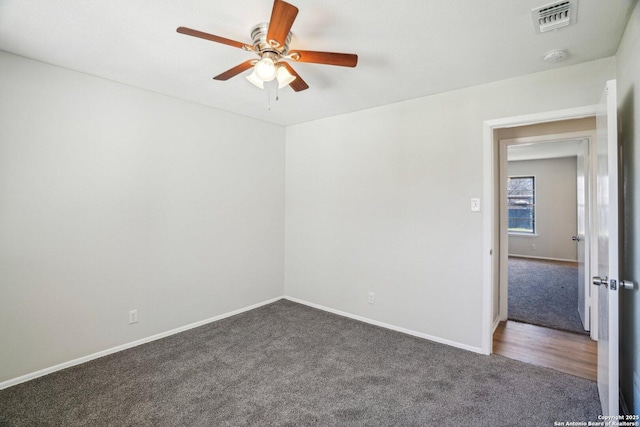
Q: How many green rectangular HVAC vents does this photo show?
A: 0